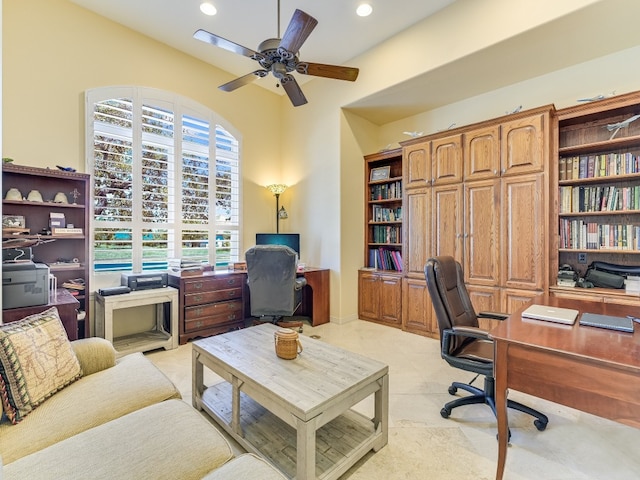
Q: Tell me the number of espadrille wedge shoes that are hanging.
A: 0